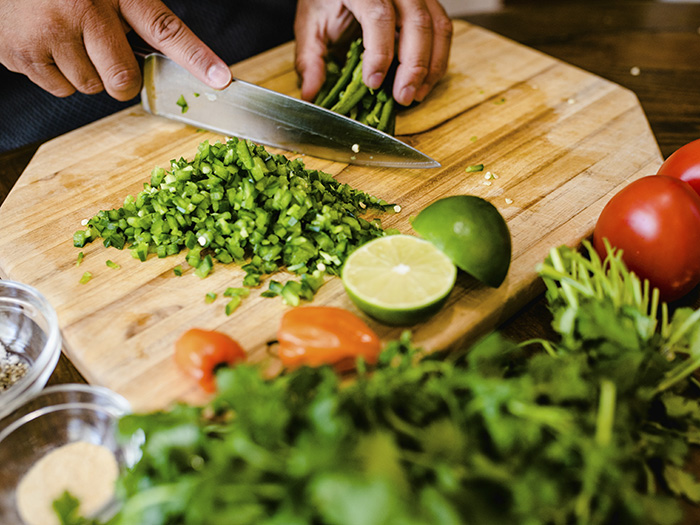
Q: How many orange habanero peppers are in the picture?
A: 2